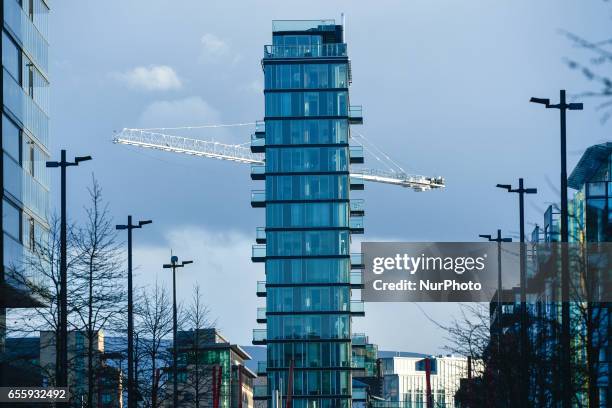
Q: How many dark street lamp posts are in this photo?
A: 6